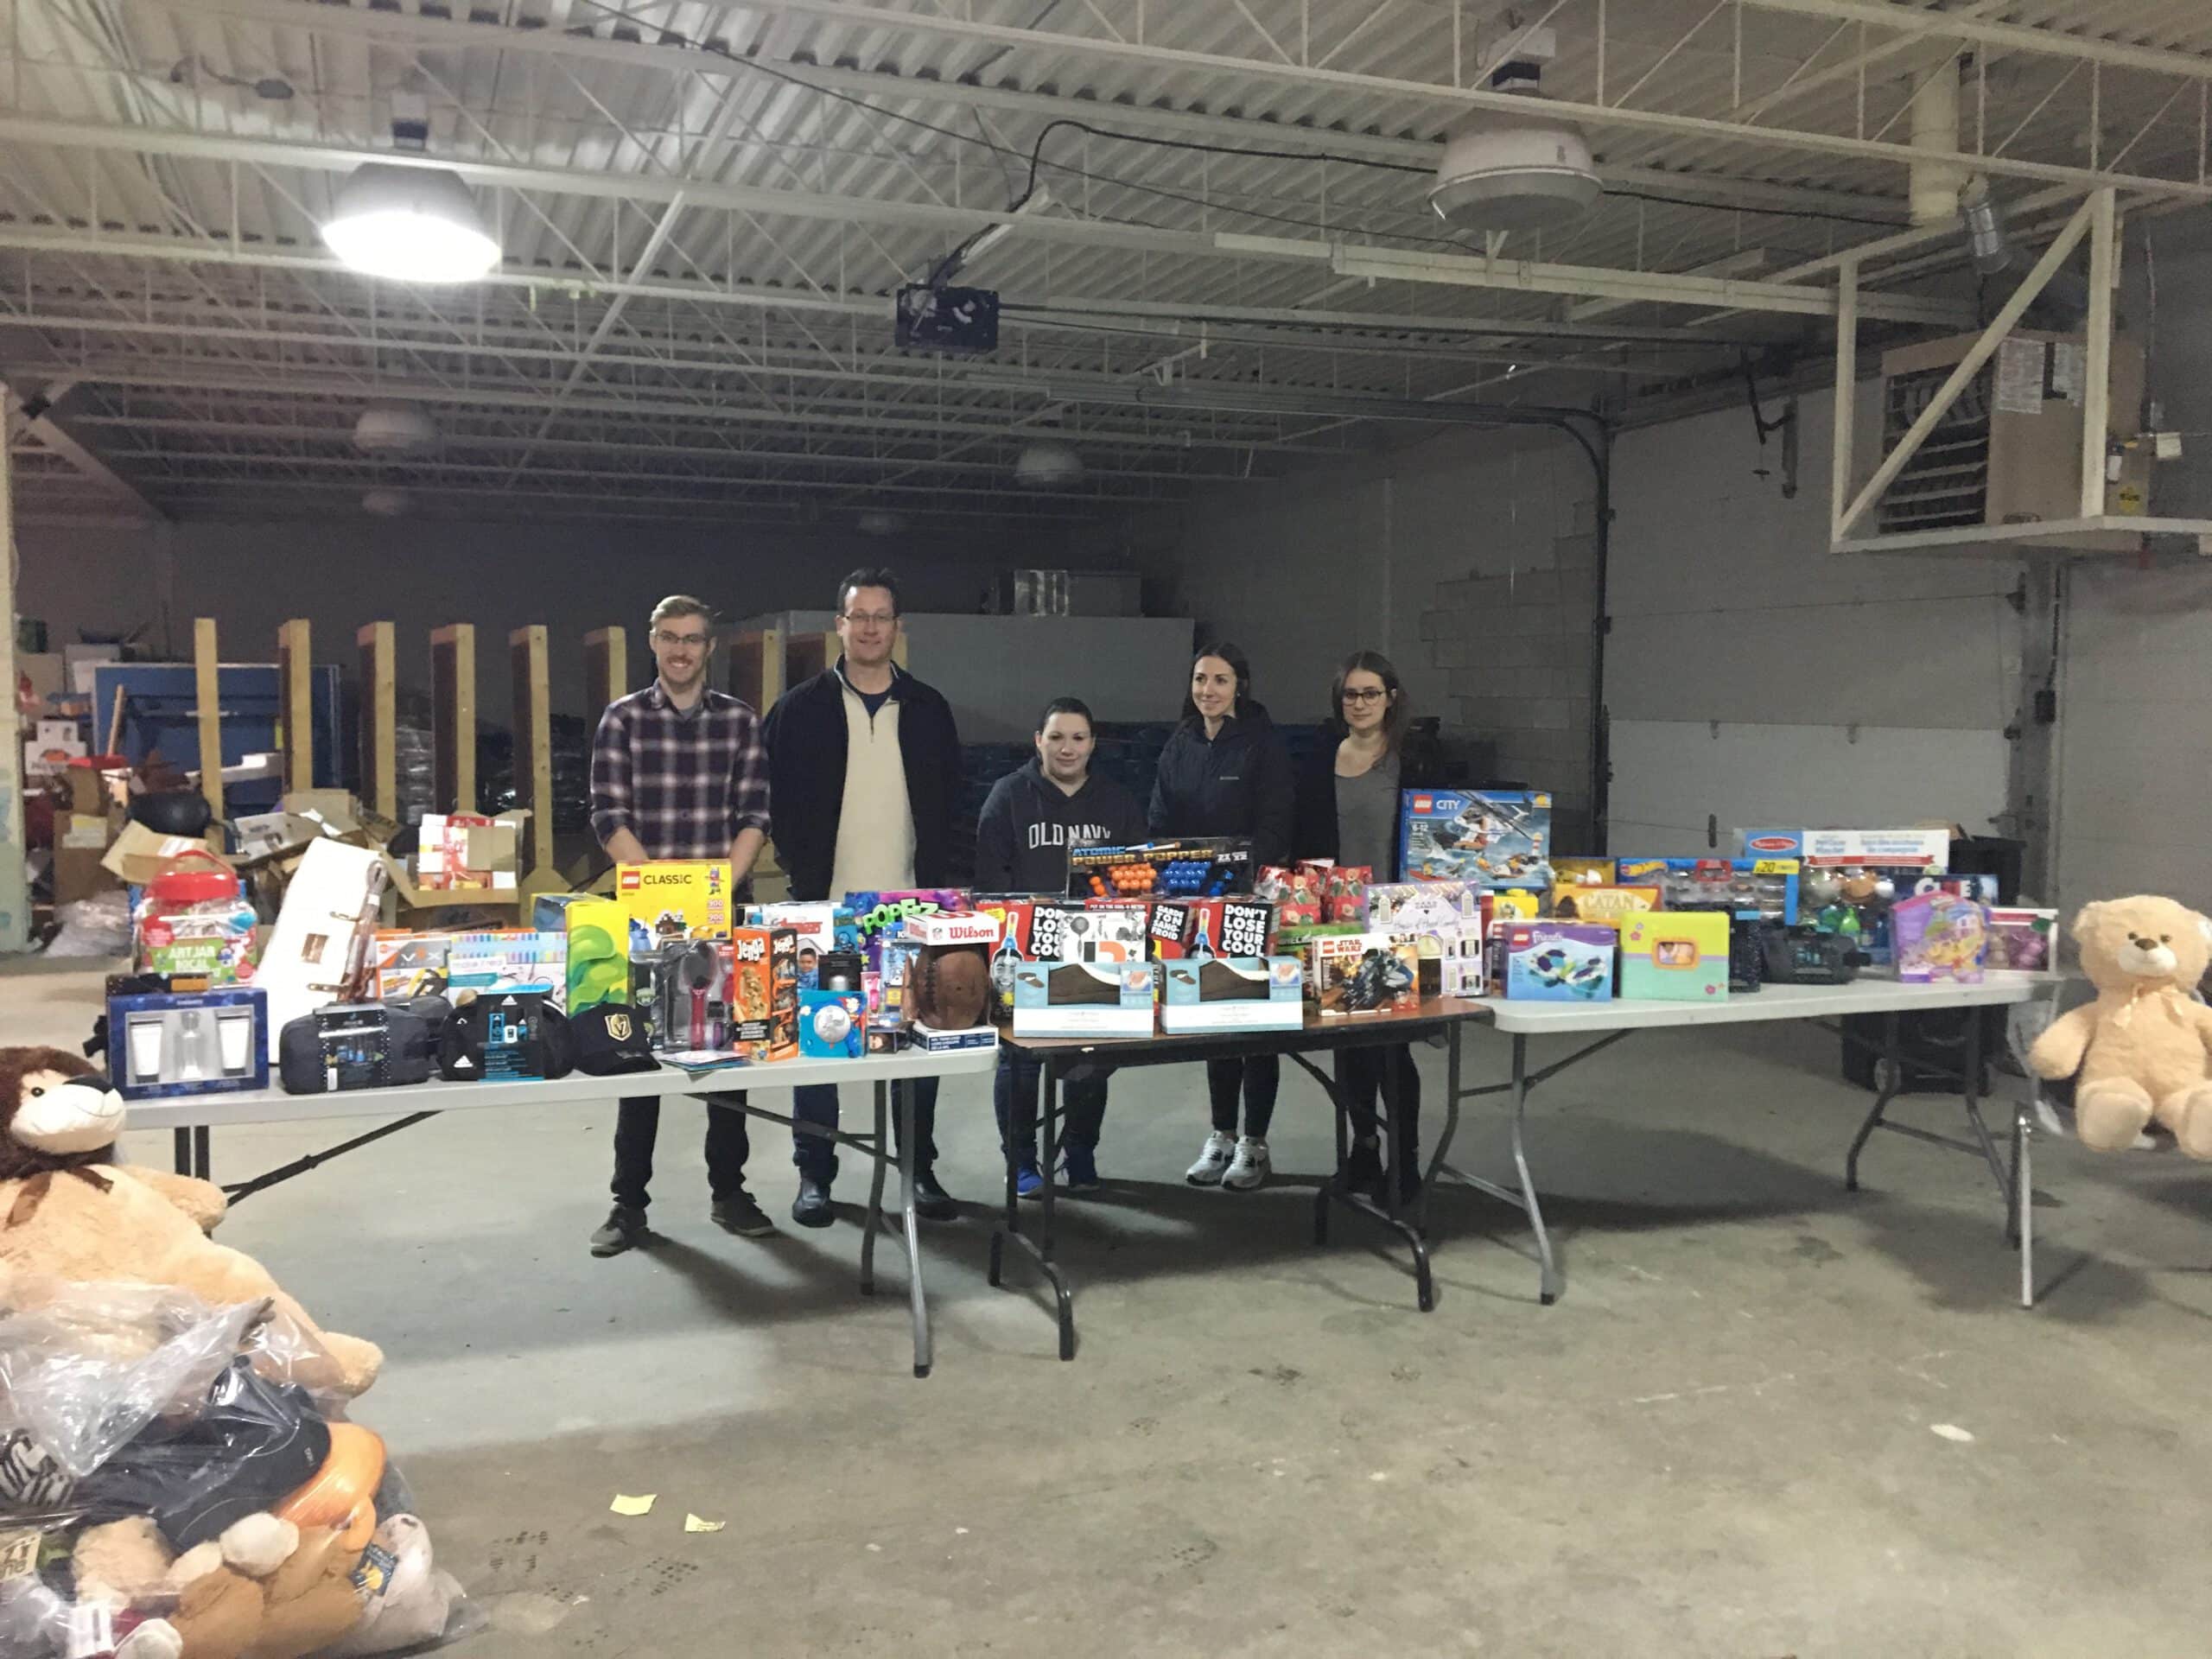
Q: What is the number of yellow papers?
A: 2